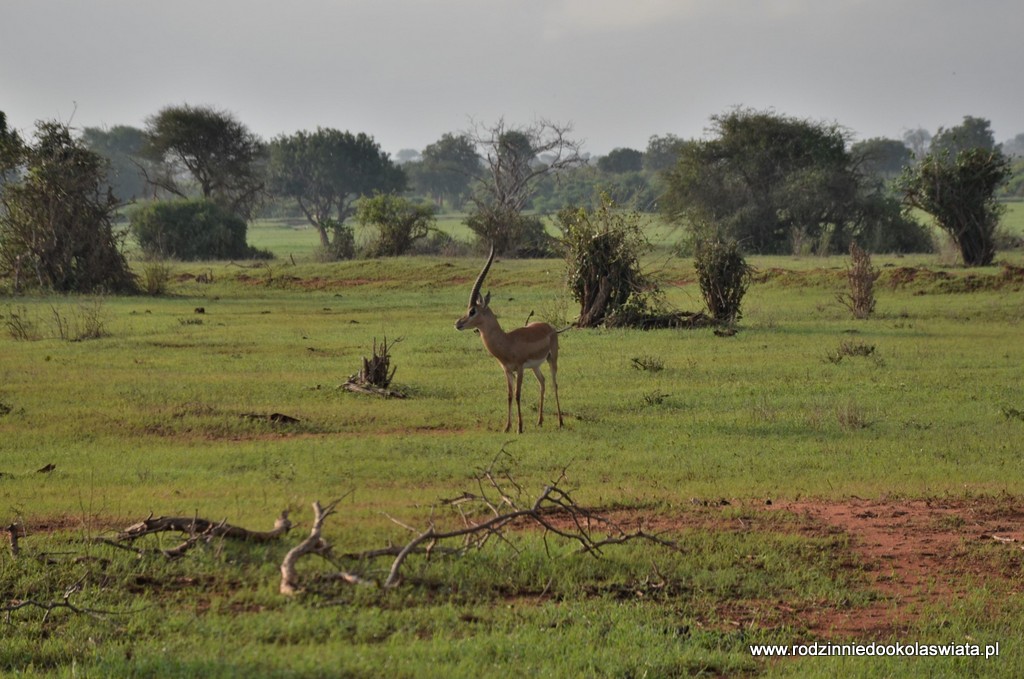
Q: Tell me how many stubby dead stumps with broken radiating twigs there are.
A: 1